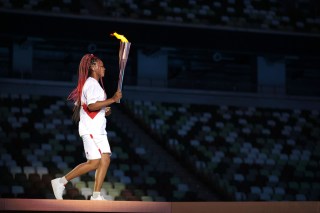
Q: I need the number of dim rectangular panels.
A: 3